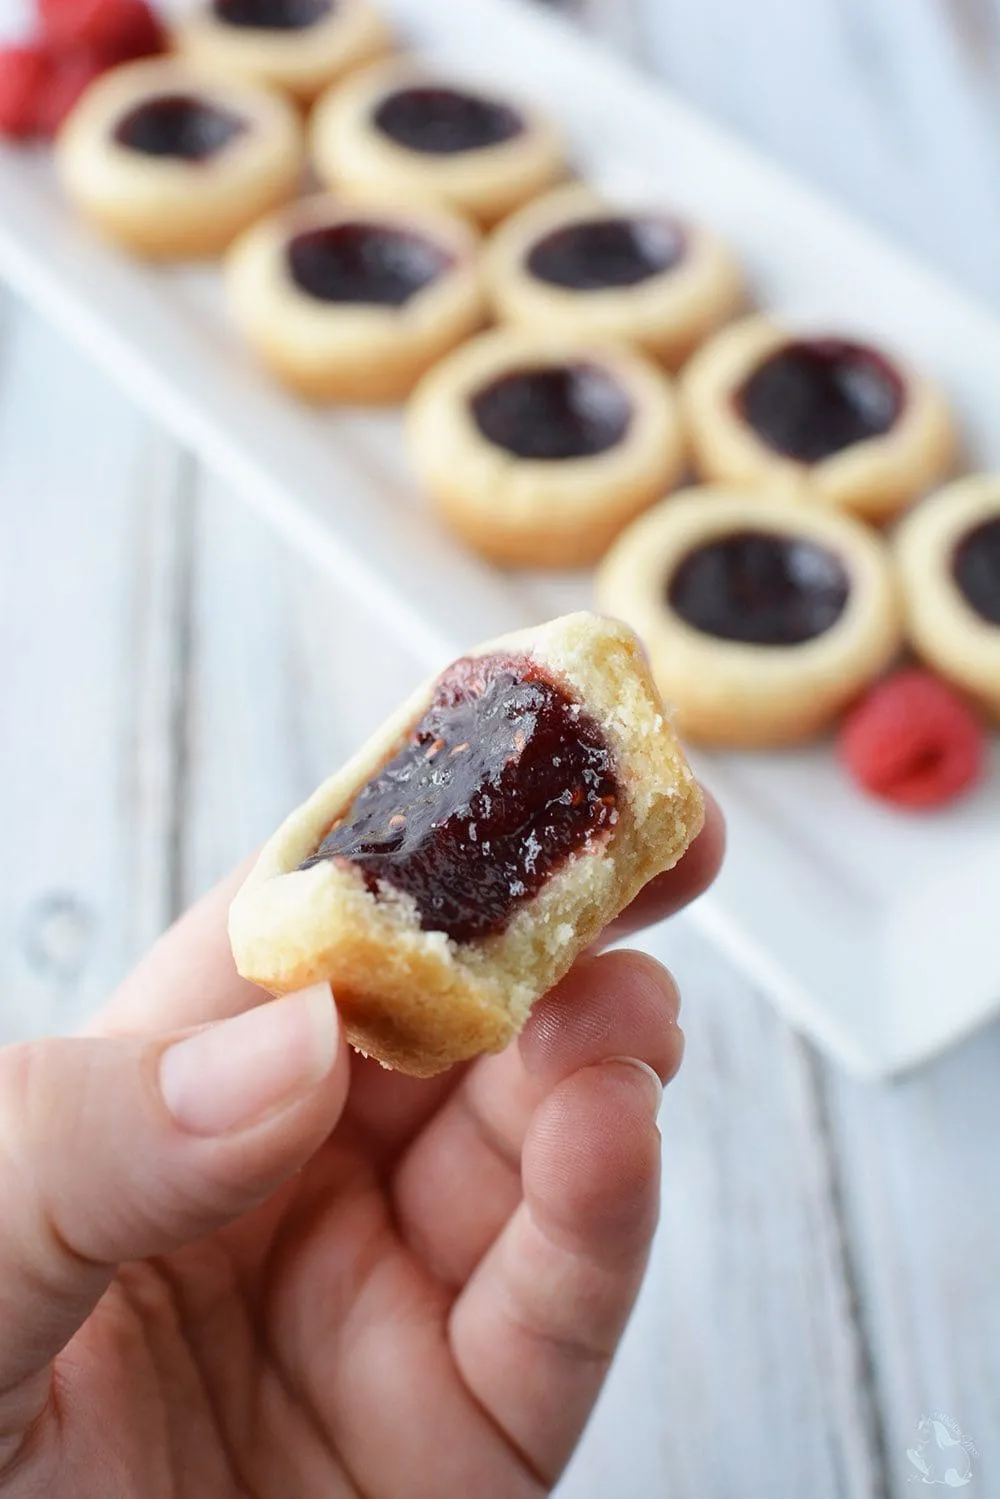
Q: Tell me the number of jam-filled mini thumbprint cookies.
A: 10